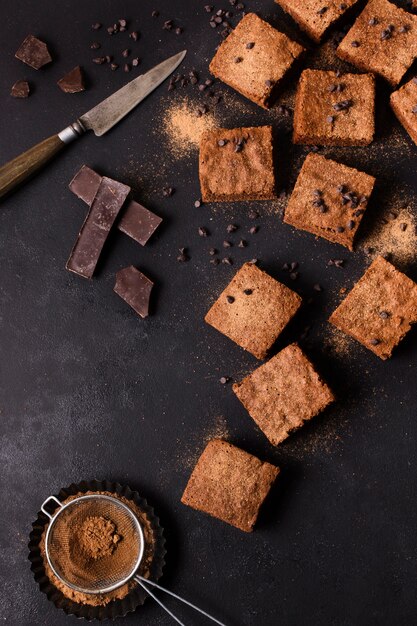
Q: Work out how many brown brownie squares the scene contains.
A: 11